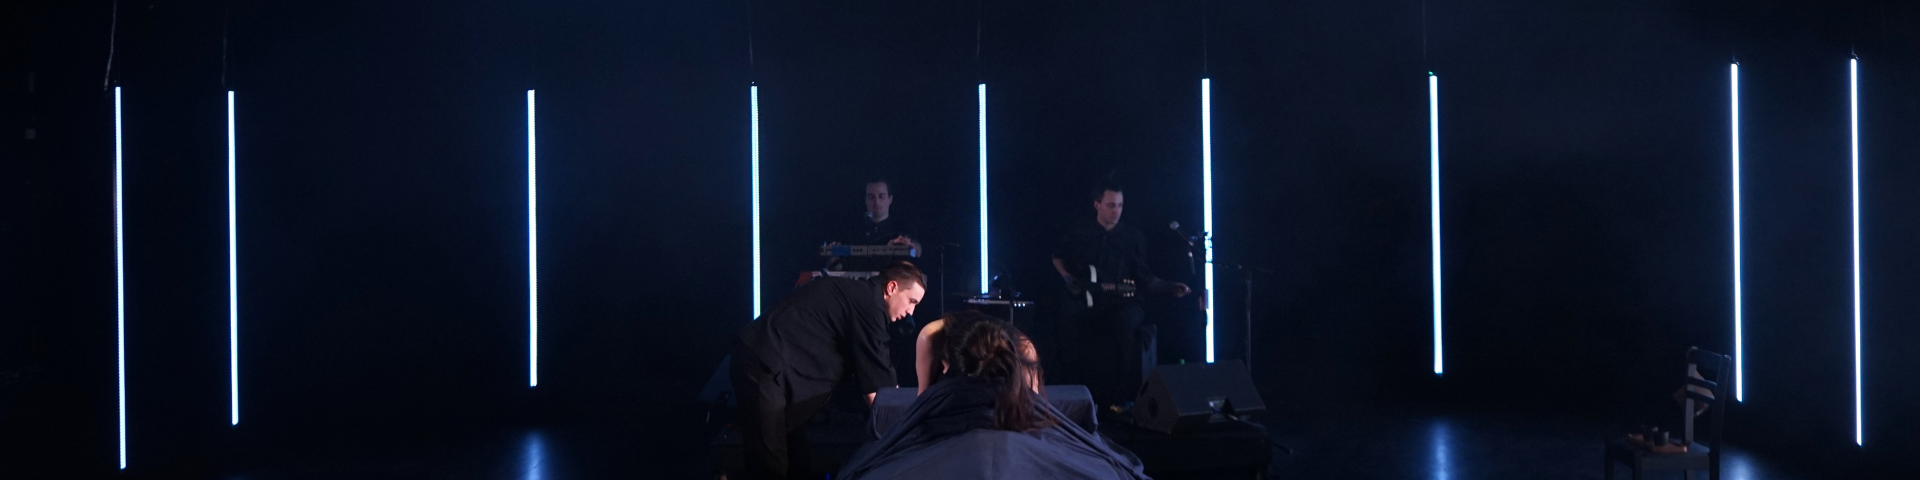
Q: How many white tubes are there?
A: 9